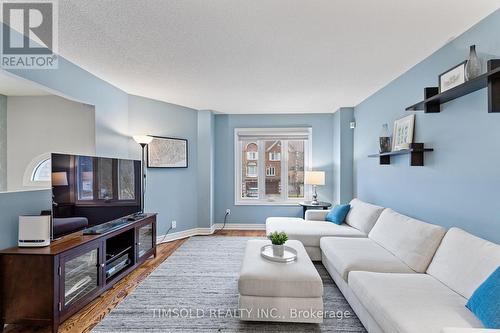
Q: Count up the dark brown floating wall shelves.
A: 2